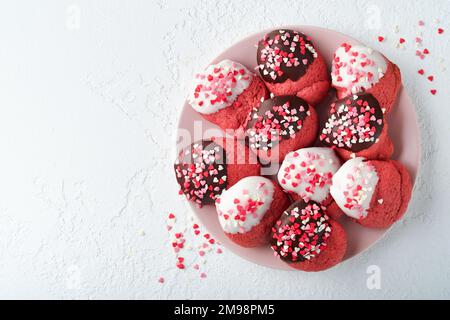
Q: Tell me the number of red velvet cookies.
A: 10